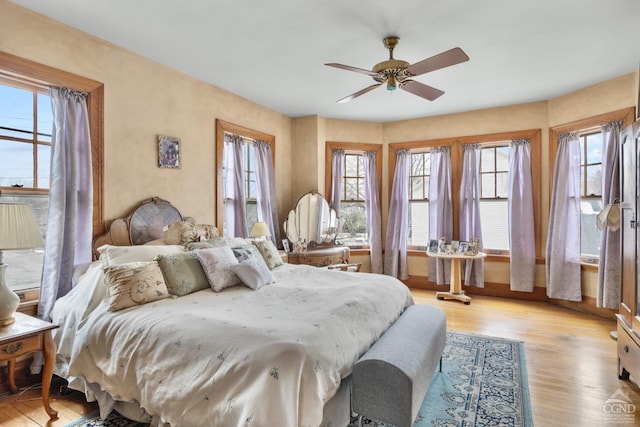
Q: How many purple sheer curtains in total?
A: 11